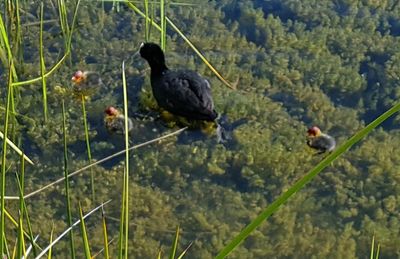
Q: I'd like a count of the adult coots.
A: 1